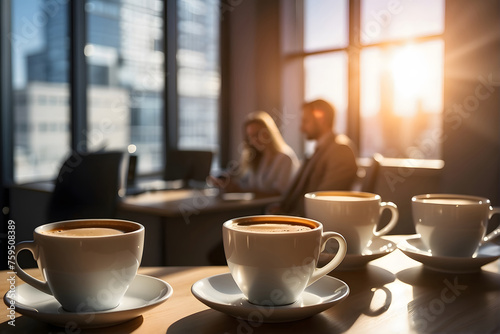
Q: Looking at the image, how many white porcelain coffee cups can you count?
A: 4